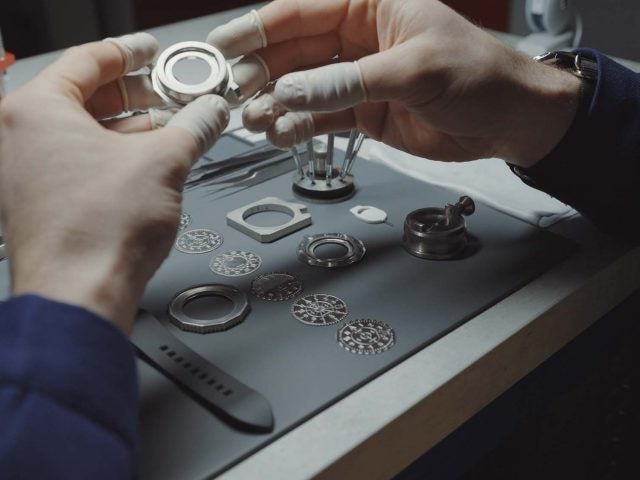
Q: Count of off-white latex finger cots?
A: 9